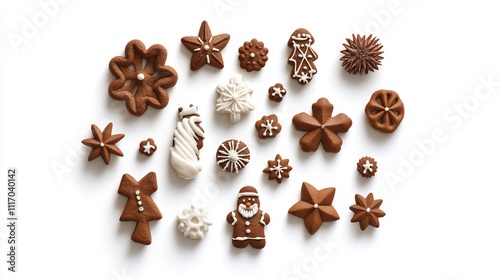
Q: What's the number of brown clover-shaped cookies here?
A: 1